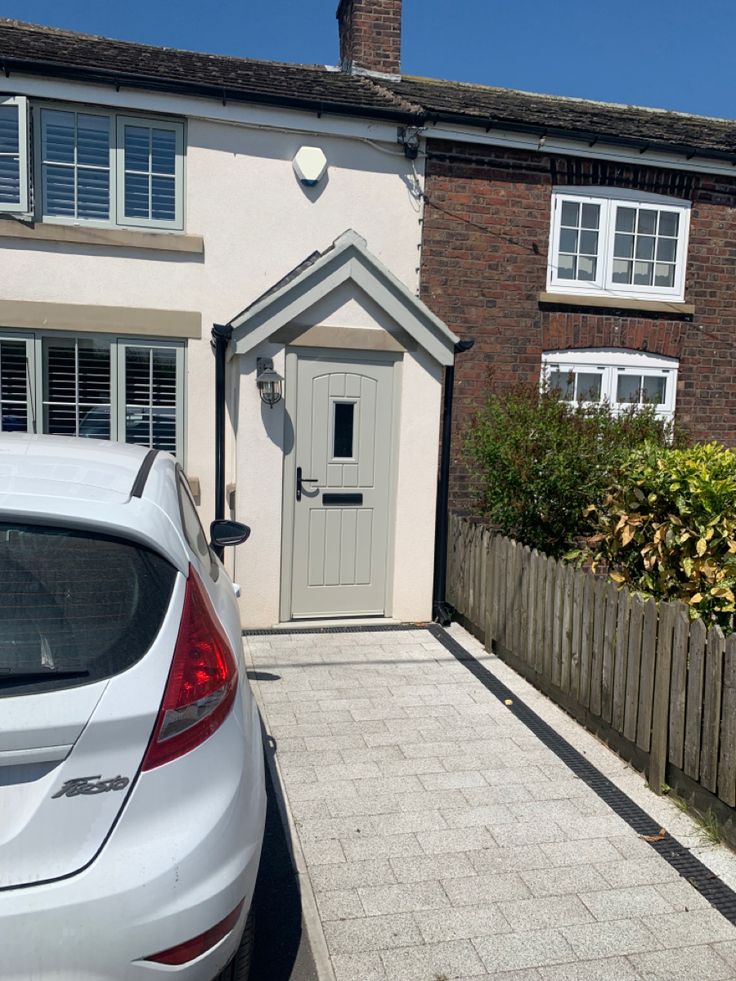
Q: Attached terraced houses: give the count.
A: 2